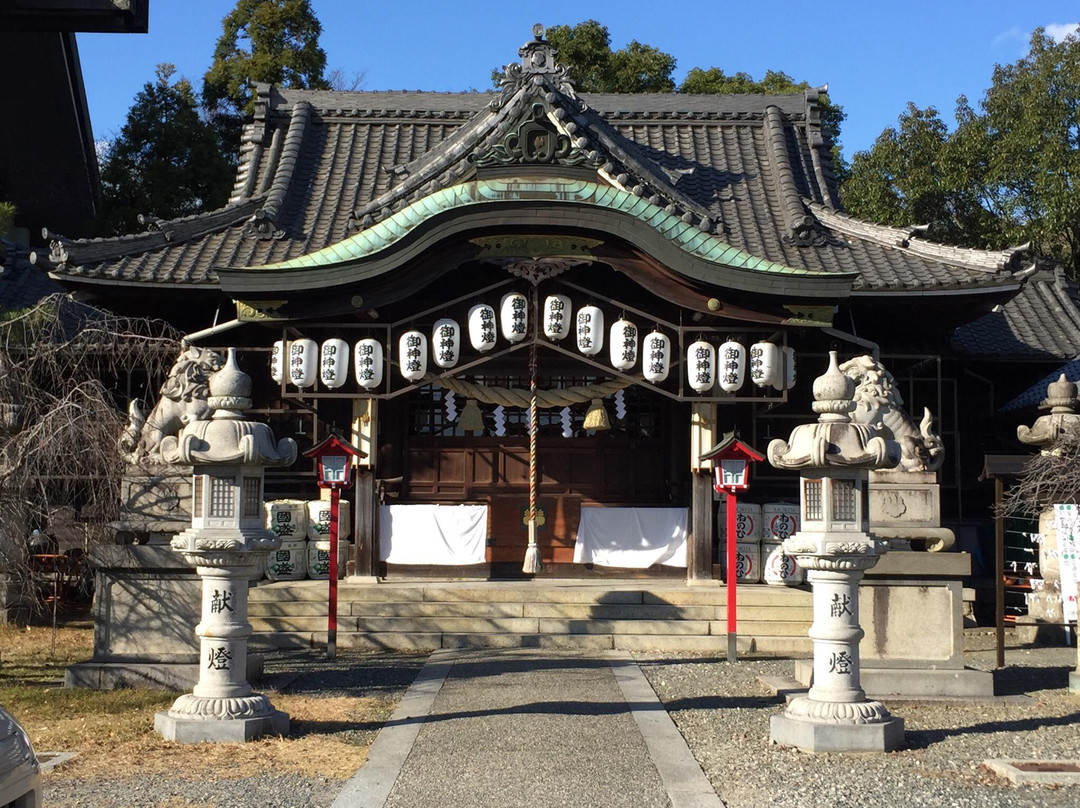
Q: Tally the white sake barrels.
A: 8